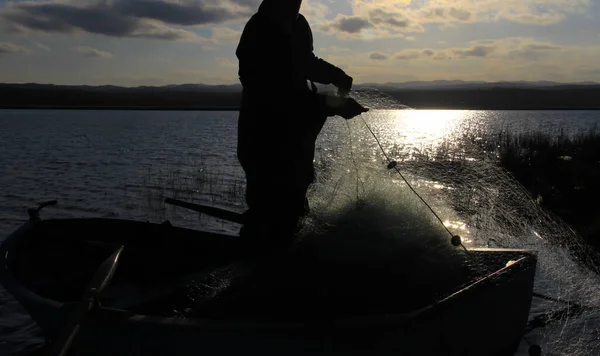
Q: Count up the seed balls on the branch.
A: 0